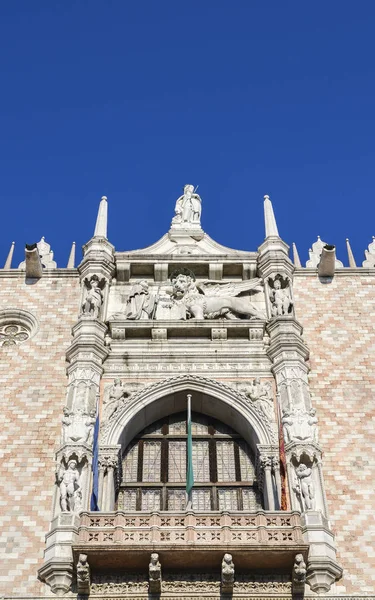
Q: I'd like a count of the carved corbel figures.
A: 4